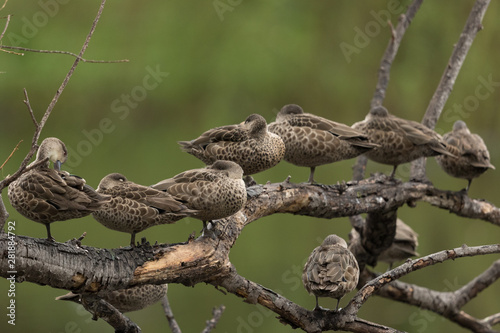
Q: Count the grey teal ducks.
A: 10